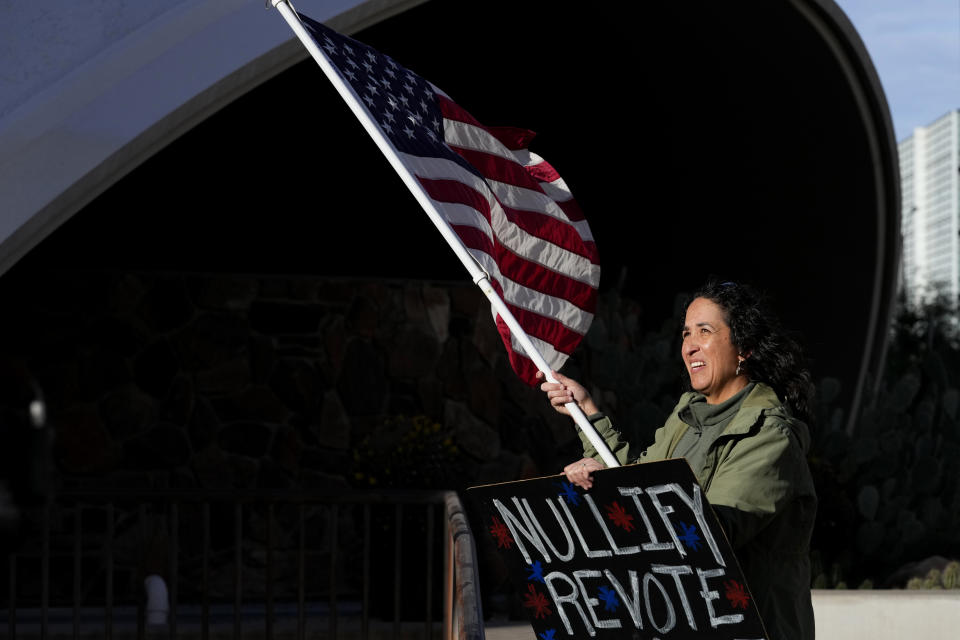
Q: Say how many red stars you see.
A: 4